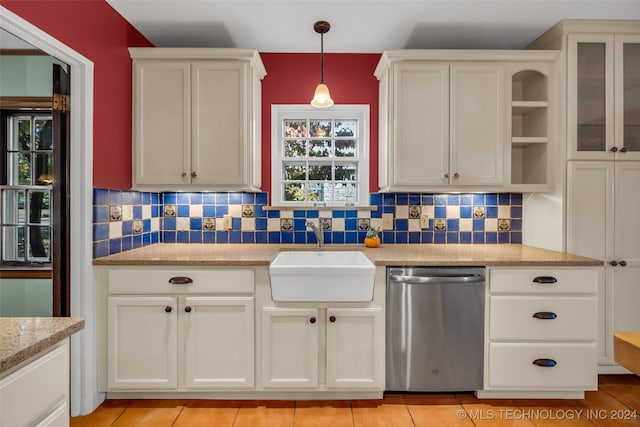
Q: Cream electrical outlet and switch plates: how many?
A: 3